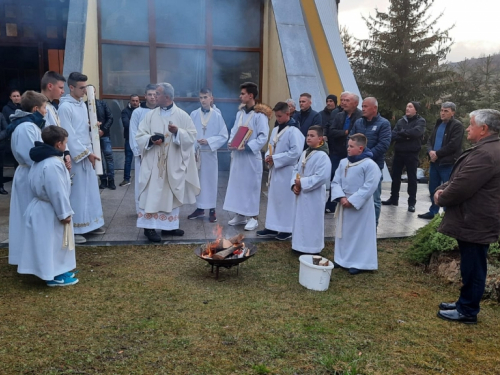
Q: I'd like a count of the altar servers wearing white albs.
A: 10